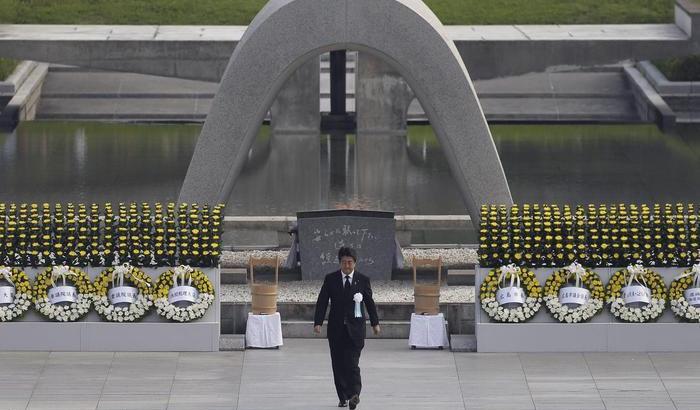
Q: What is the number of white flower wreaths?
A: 8